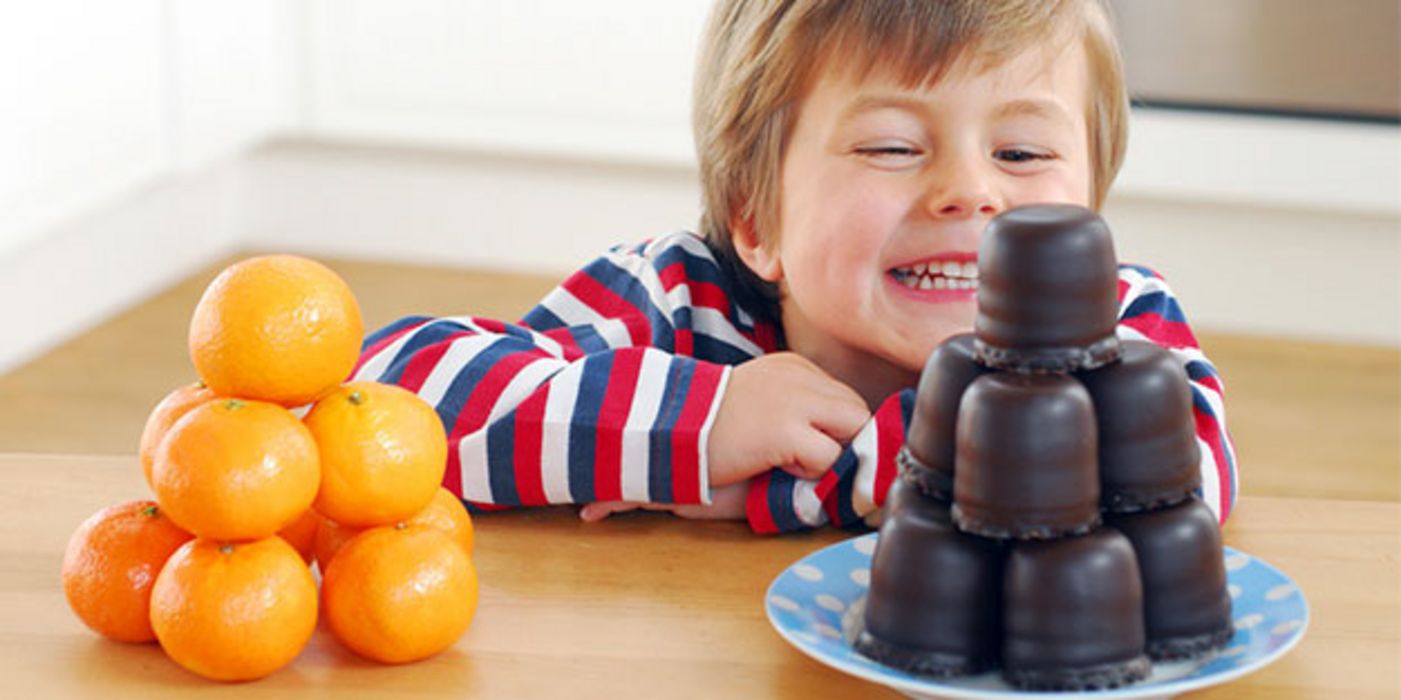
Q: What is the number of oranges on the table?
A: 9